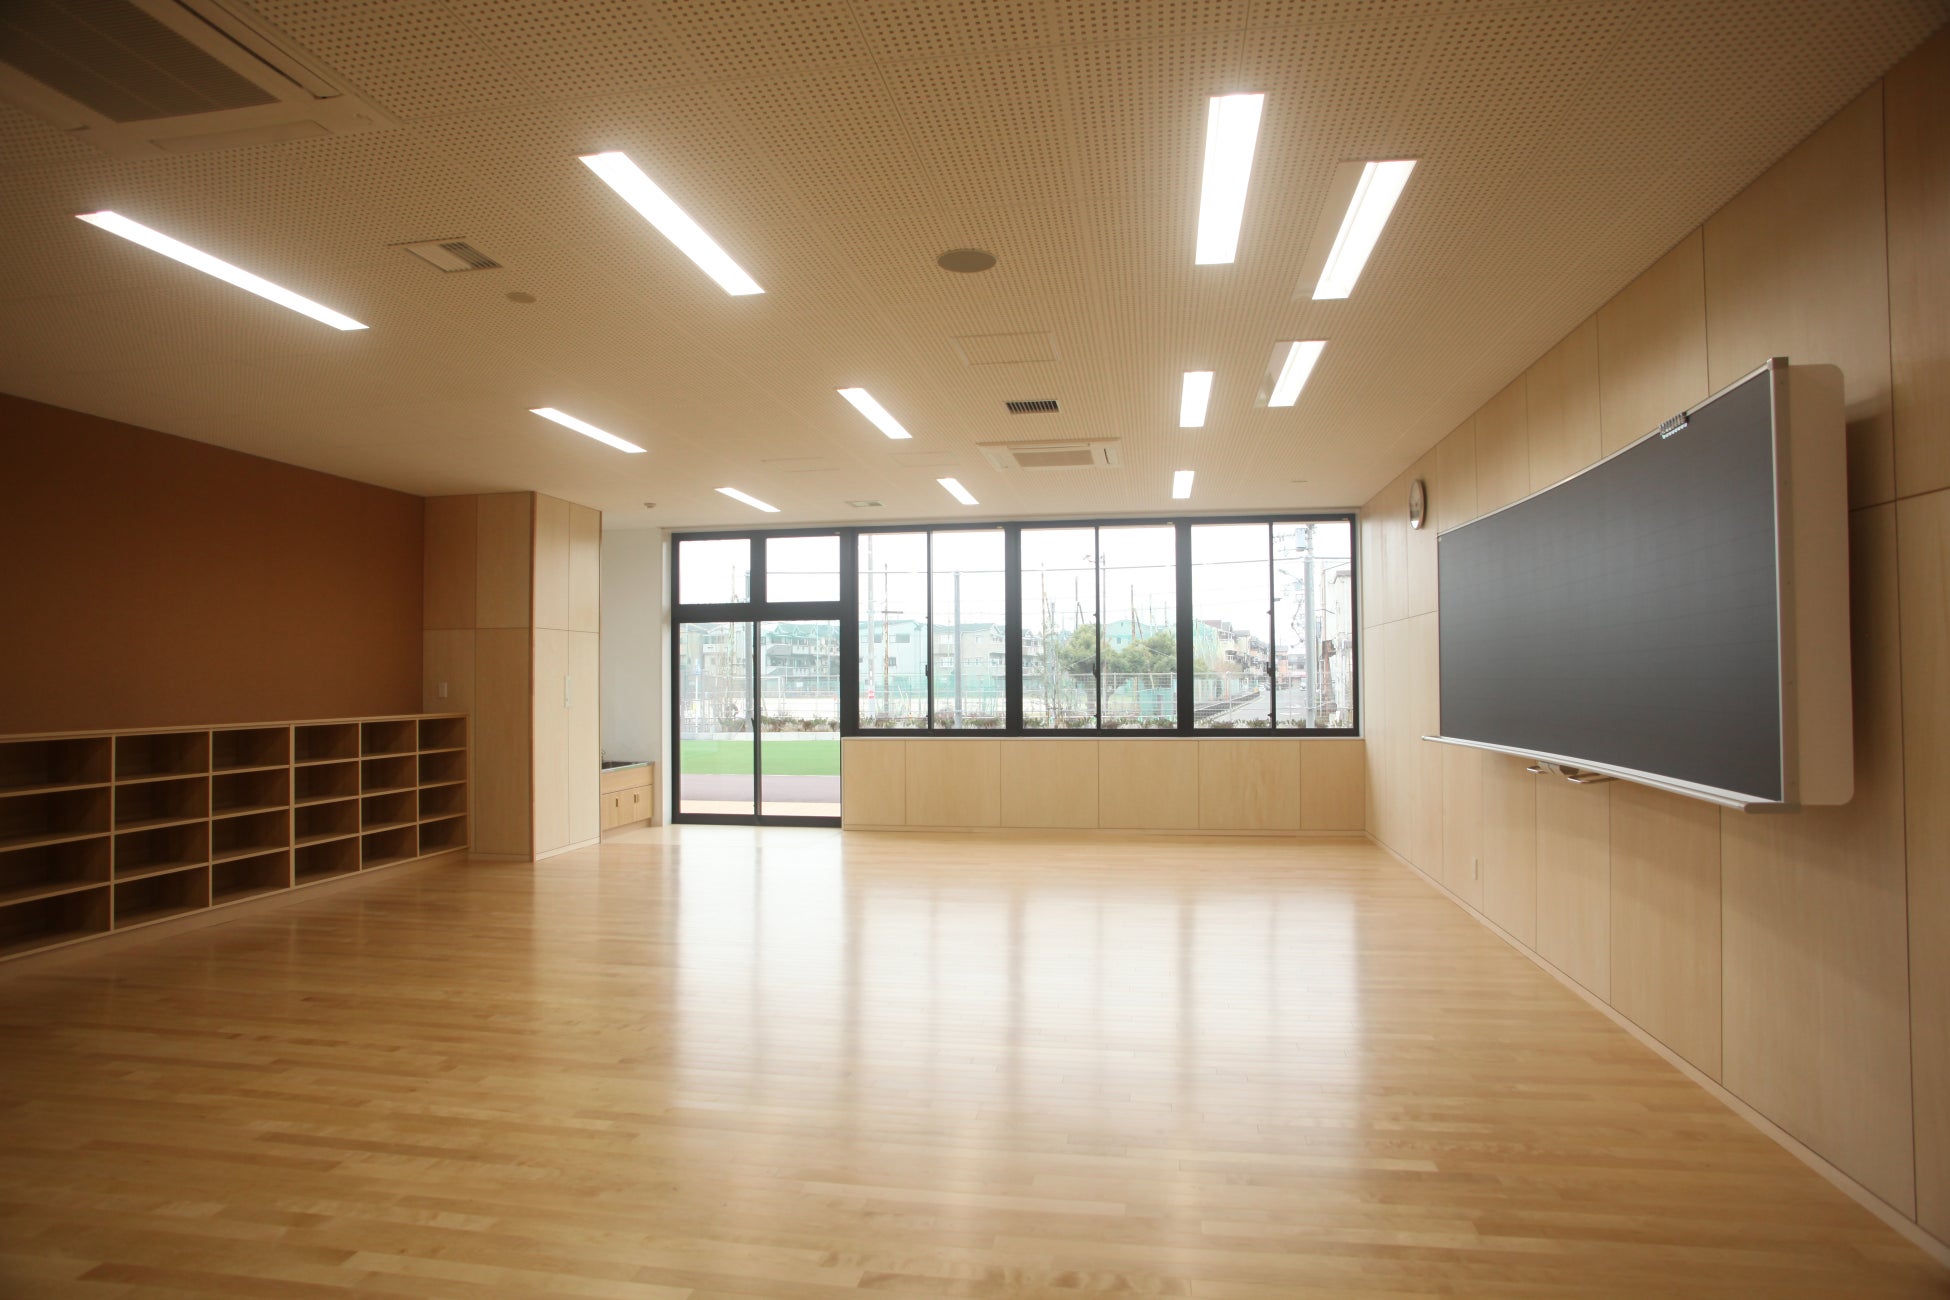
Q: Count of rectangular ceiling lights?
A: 11